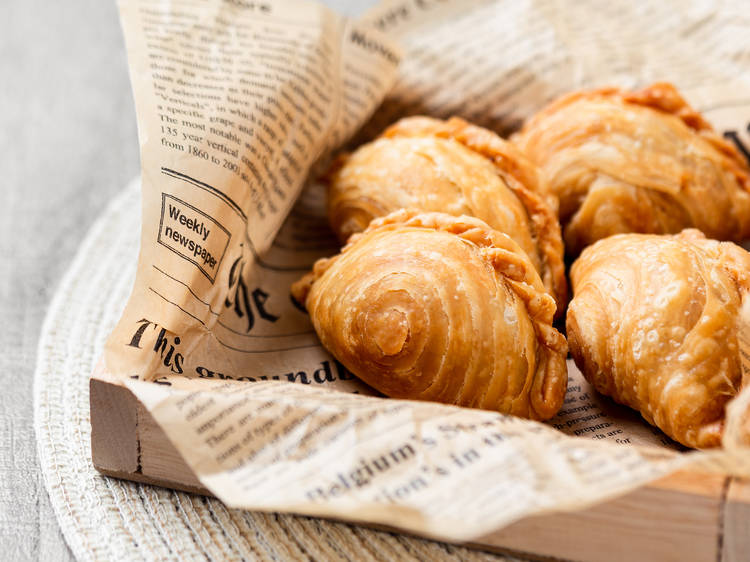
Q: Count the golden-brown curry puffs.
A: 4